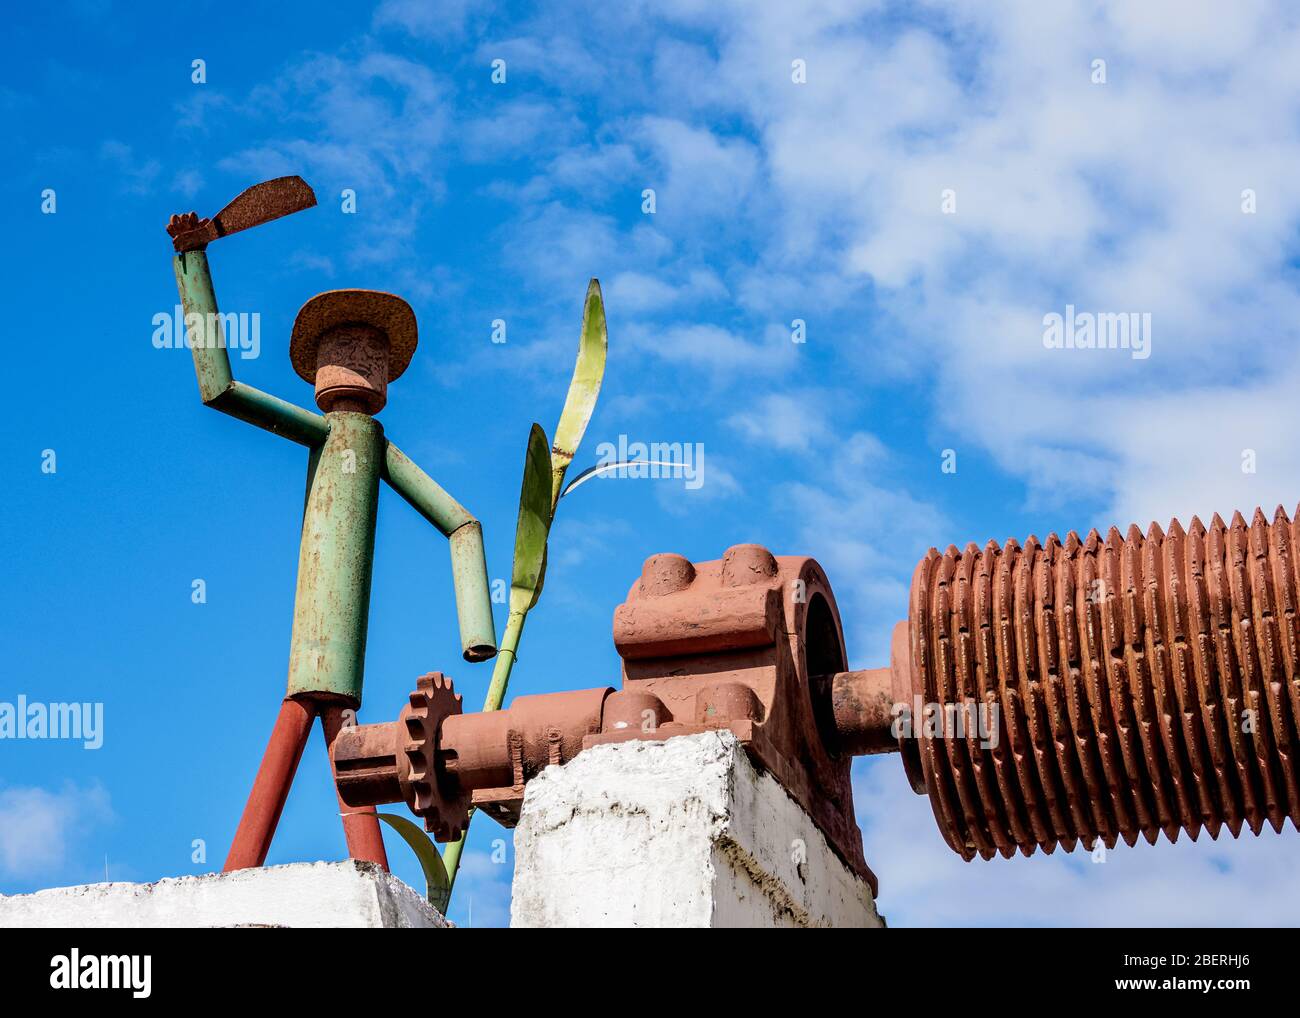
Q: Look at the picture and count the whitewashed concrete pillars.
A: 2